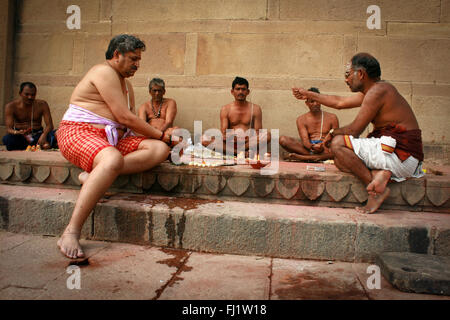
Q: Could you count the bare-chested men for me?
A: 6